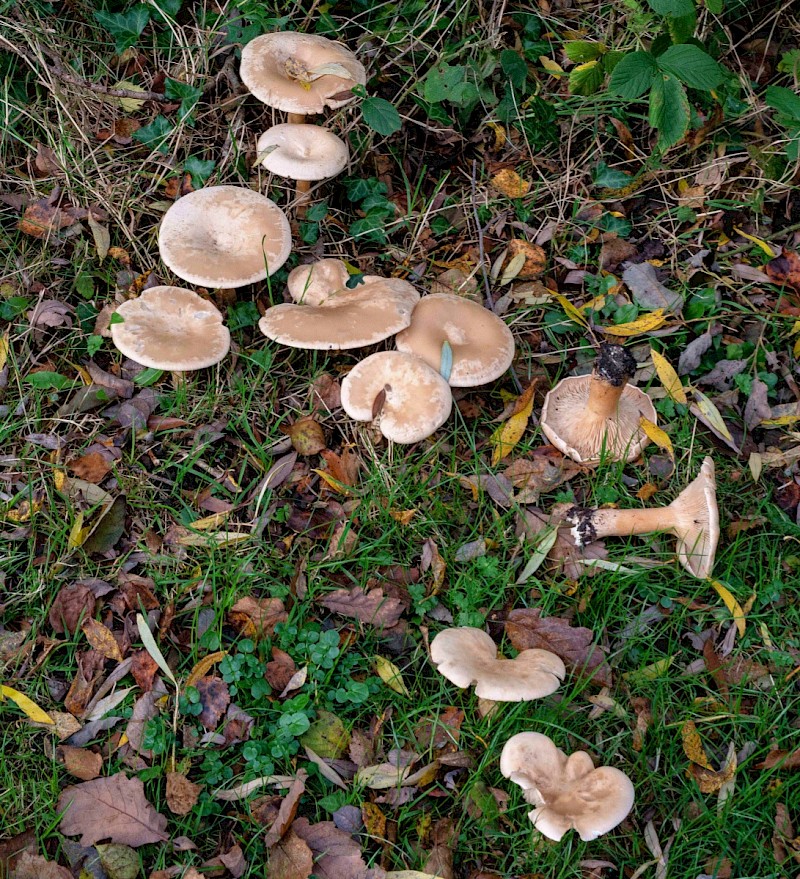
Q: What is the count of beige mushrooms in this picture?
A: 11